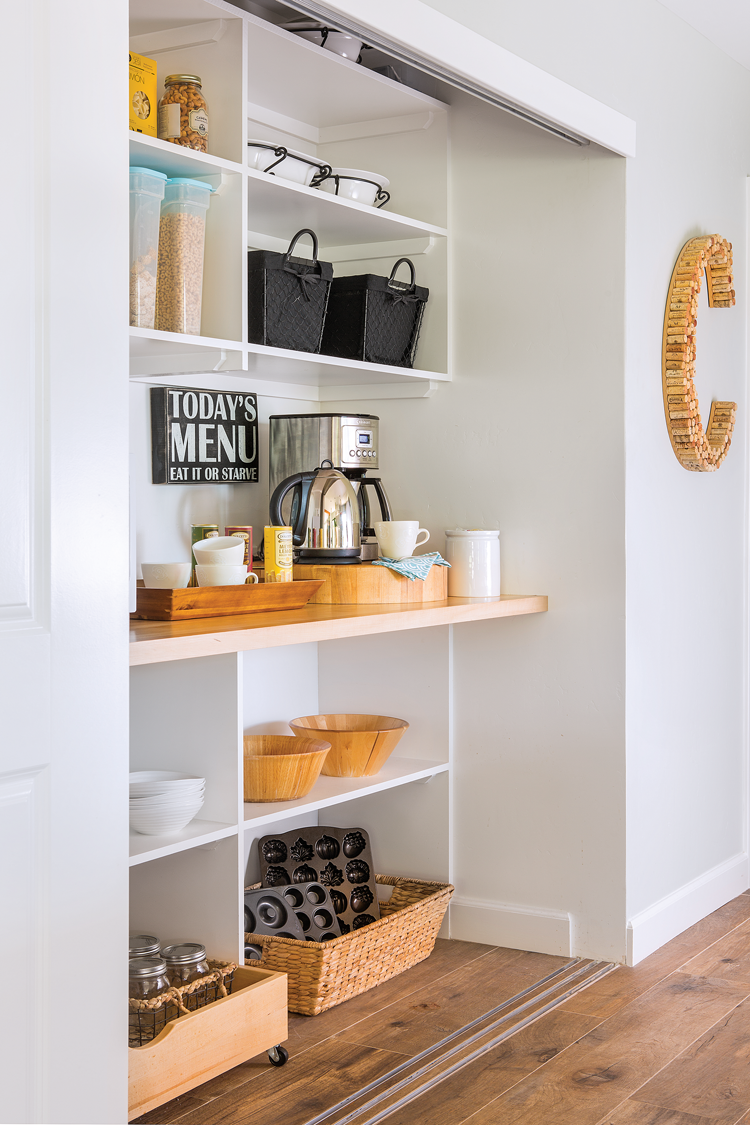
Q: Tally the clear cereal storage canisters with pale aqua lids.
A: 2